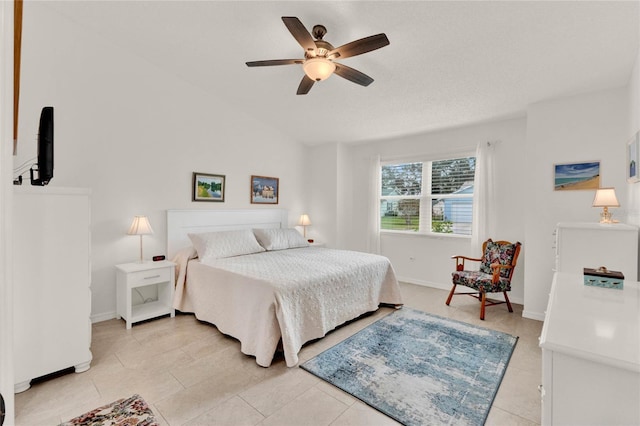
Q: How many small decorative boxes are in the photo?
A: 1